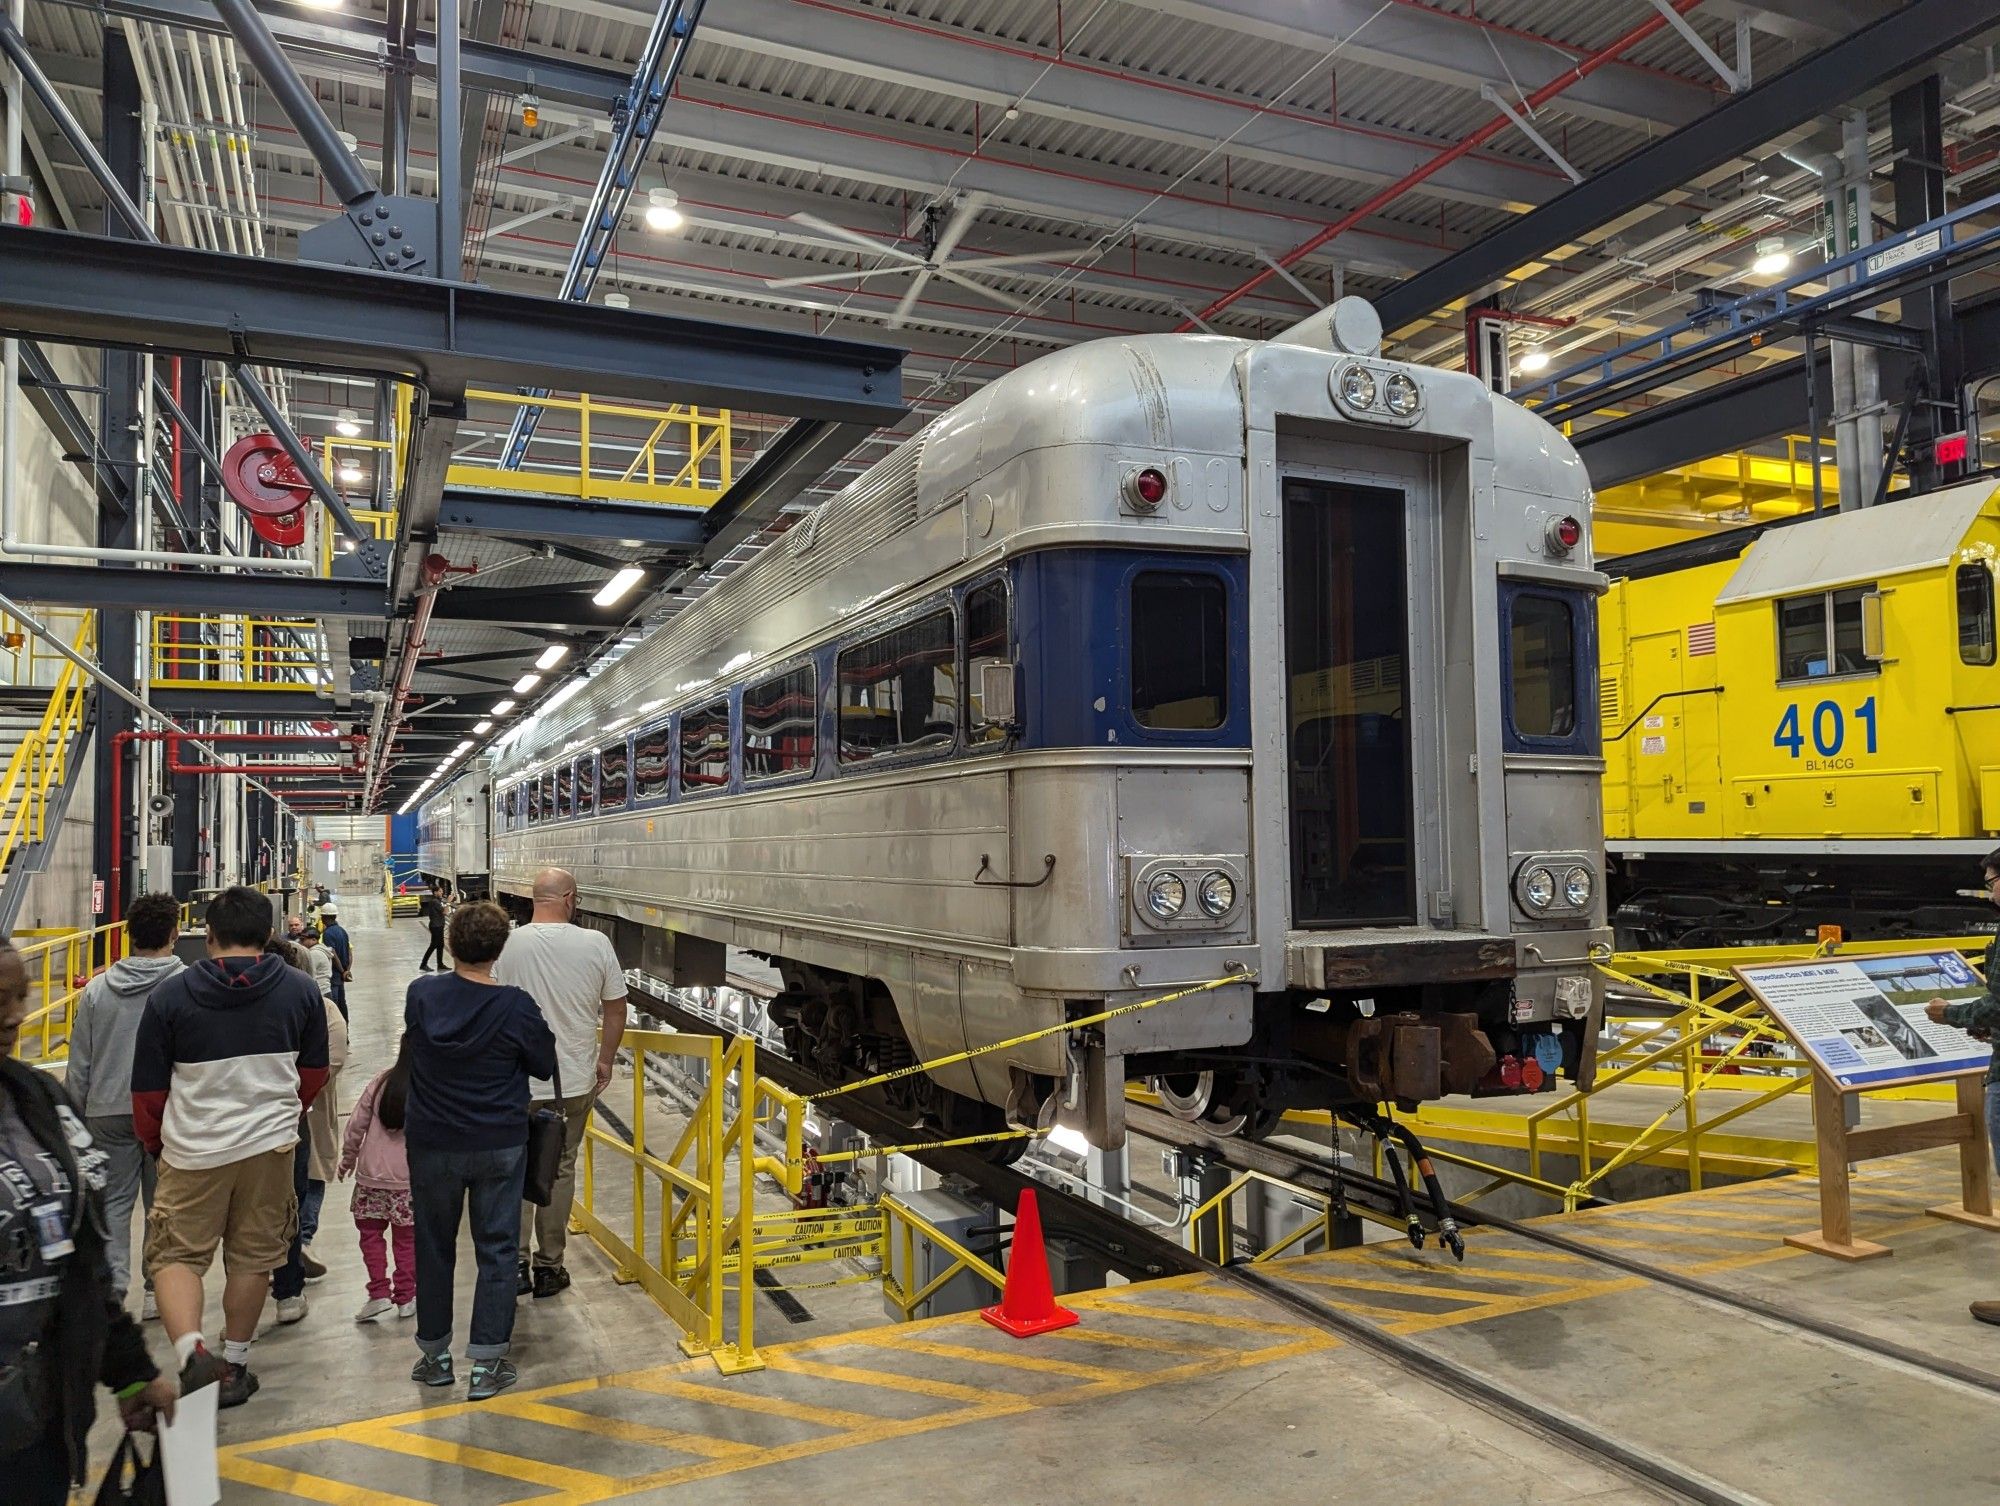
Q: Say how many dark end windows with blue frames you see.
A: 2